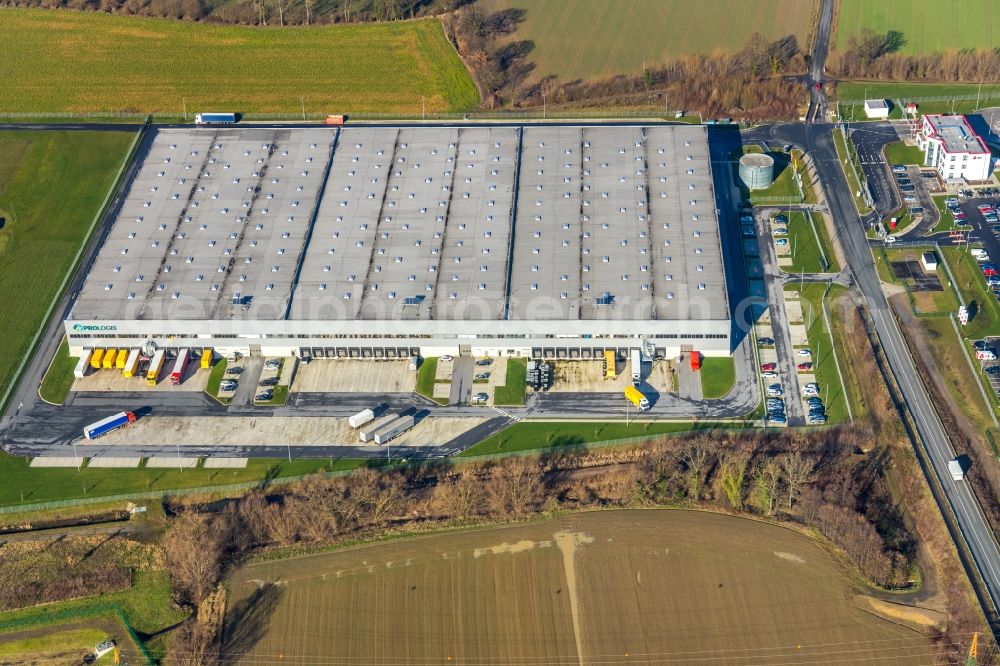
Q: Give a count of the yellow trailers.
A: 8